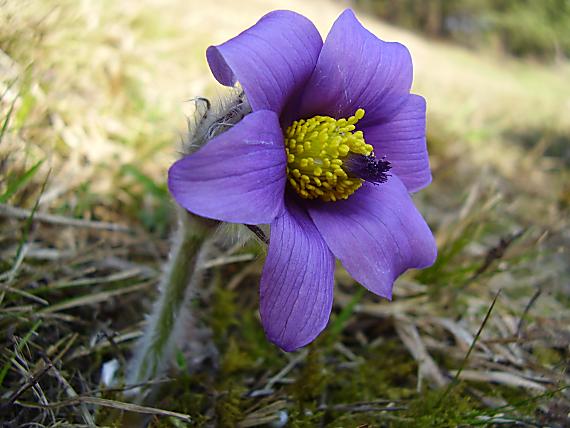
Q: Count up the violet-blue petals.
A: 6